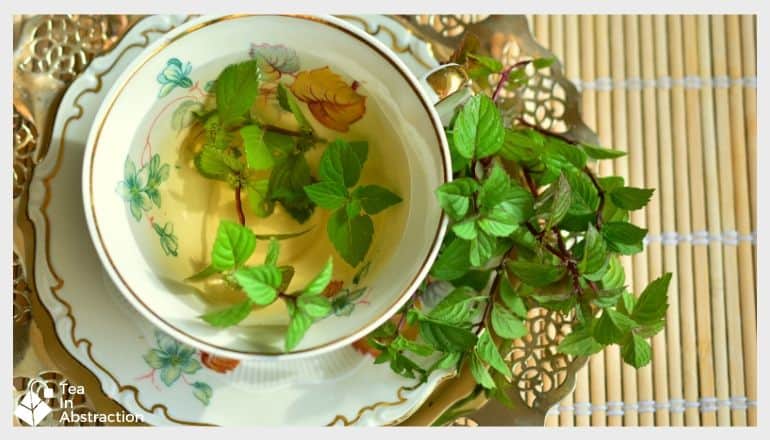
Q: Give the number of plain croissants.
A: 0